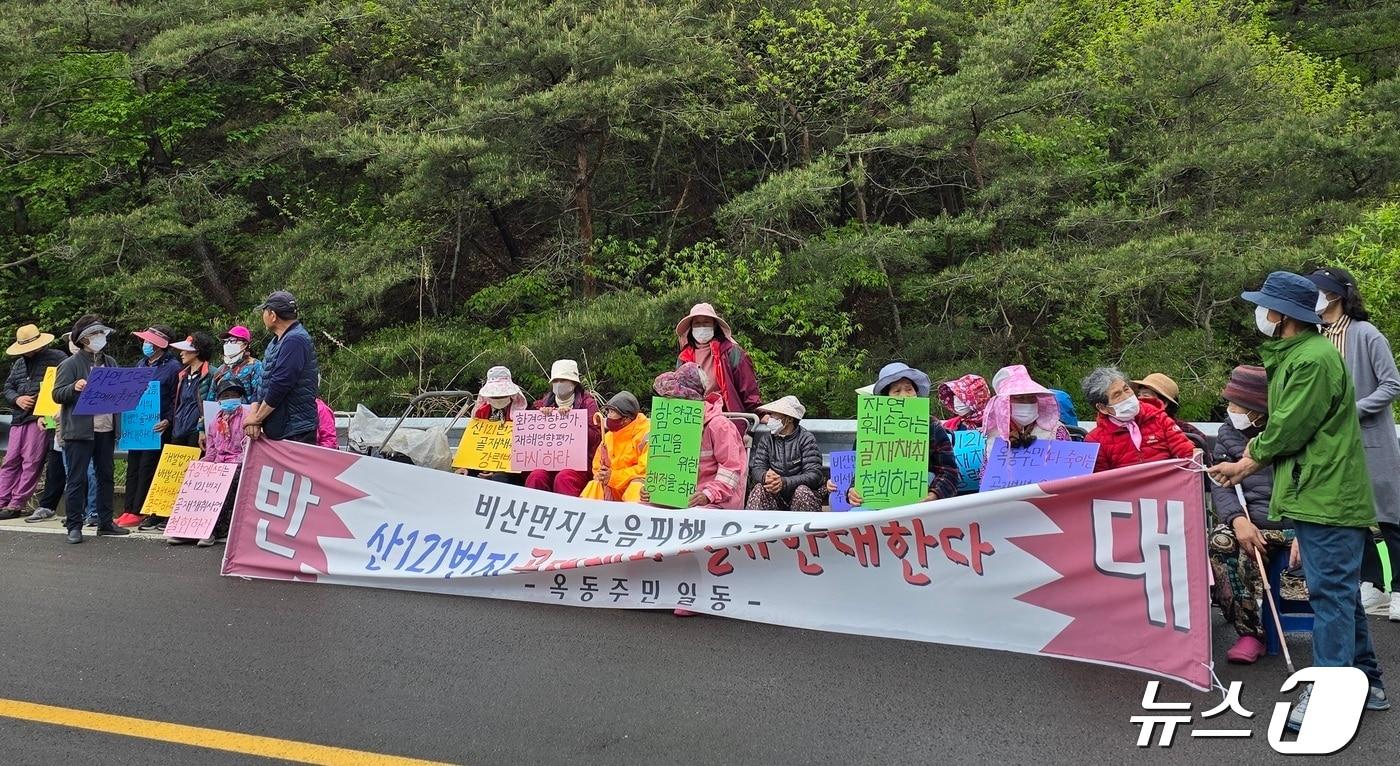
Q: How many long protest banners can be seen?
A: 1